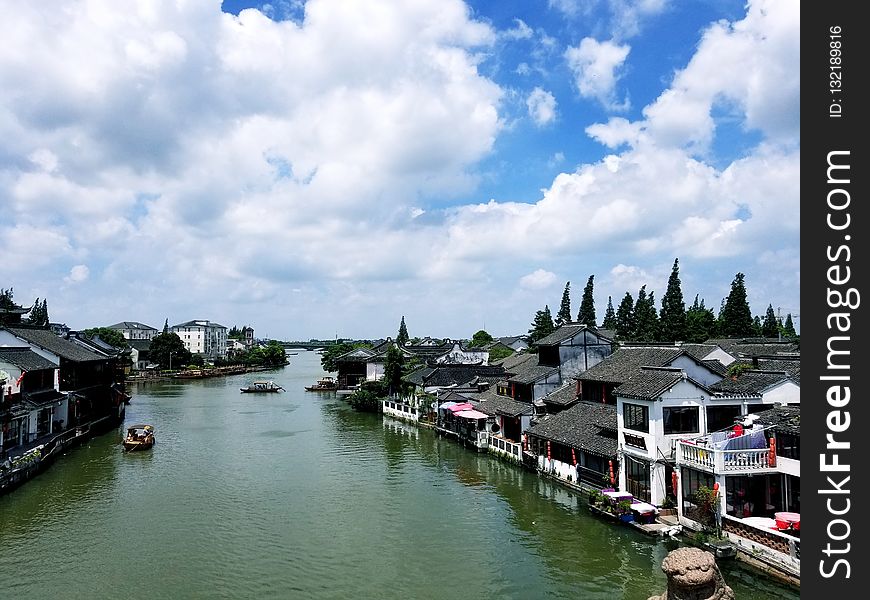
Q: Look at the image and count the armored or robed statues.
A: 0